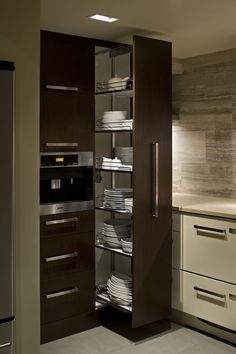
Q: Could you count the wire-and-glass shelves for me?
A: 6